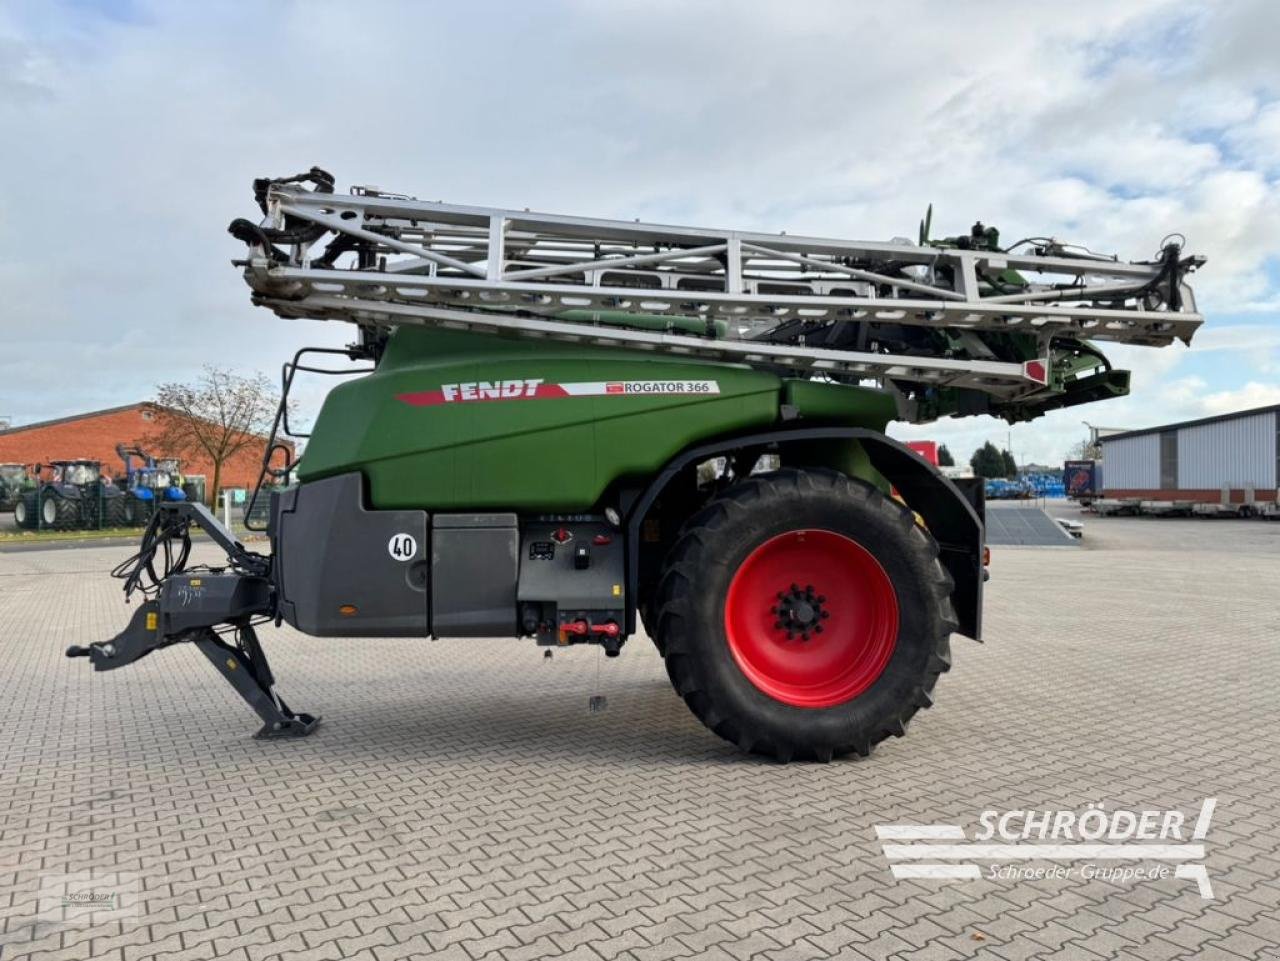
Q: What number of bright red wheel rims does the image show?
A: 1